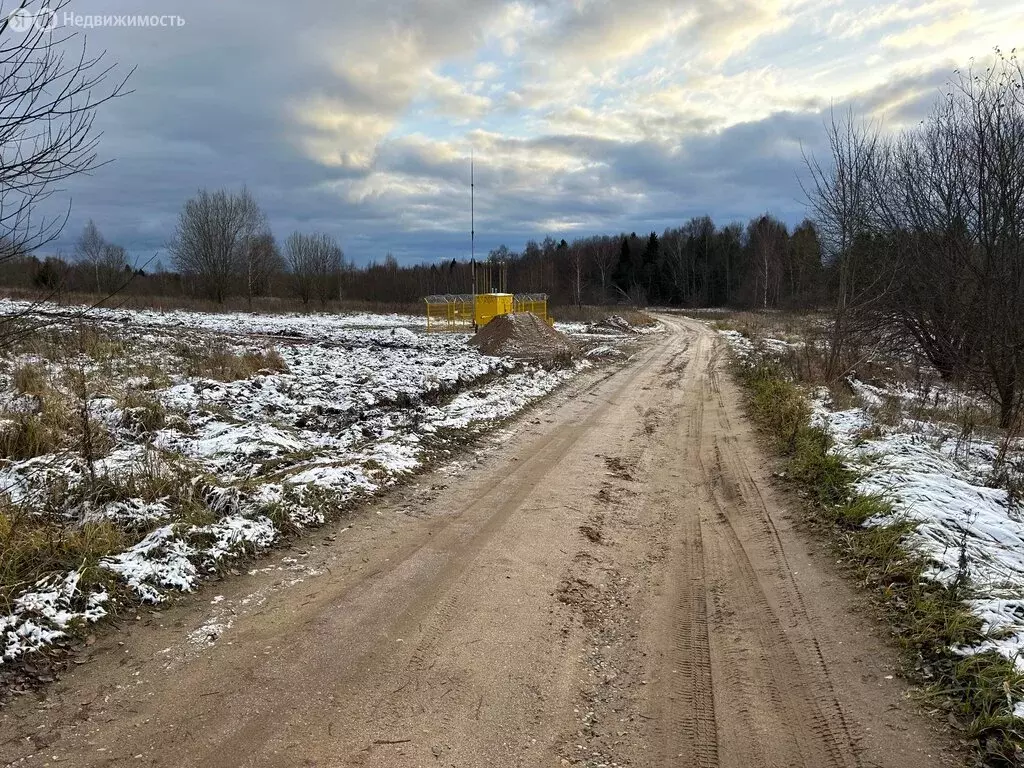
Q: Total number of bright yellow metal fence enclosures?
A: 1